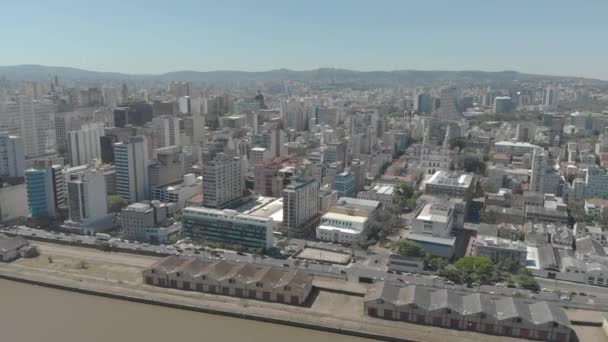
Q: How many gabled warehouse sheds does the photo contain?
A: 12